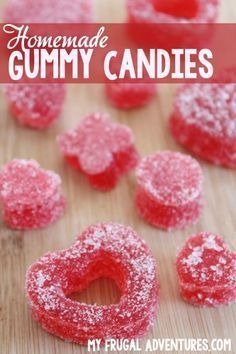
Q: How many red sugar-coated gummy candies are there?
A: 10